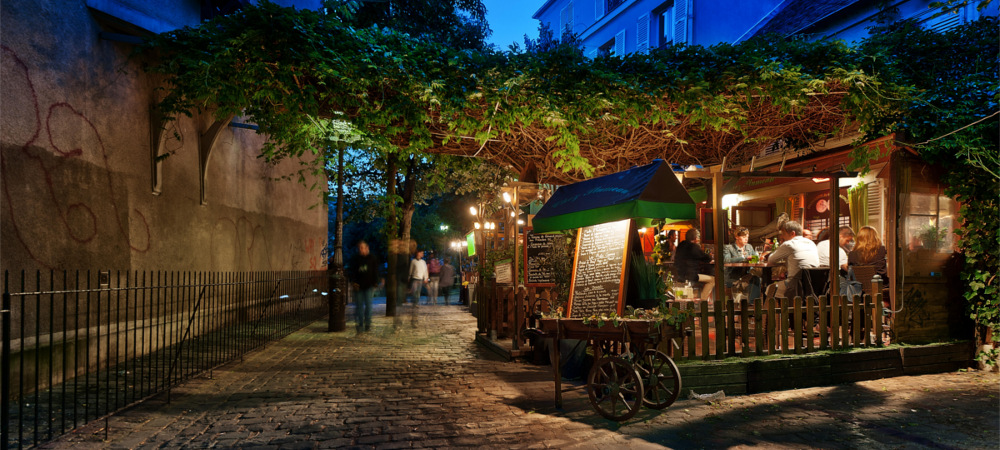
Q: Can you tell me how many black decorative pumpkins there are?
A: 0